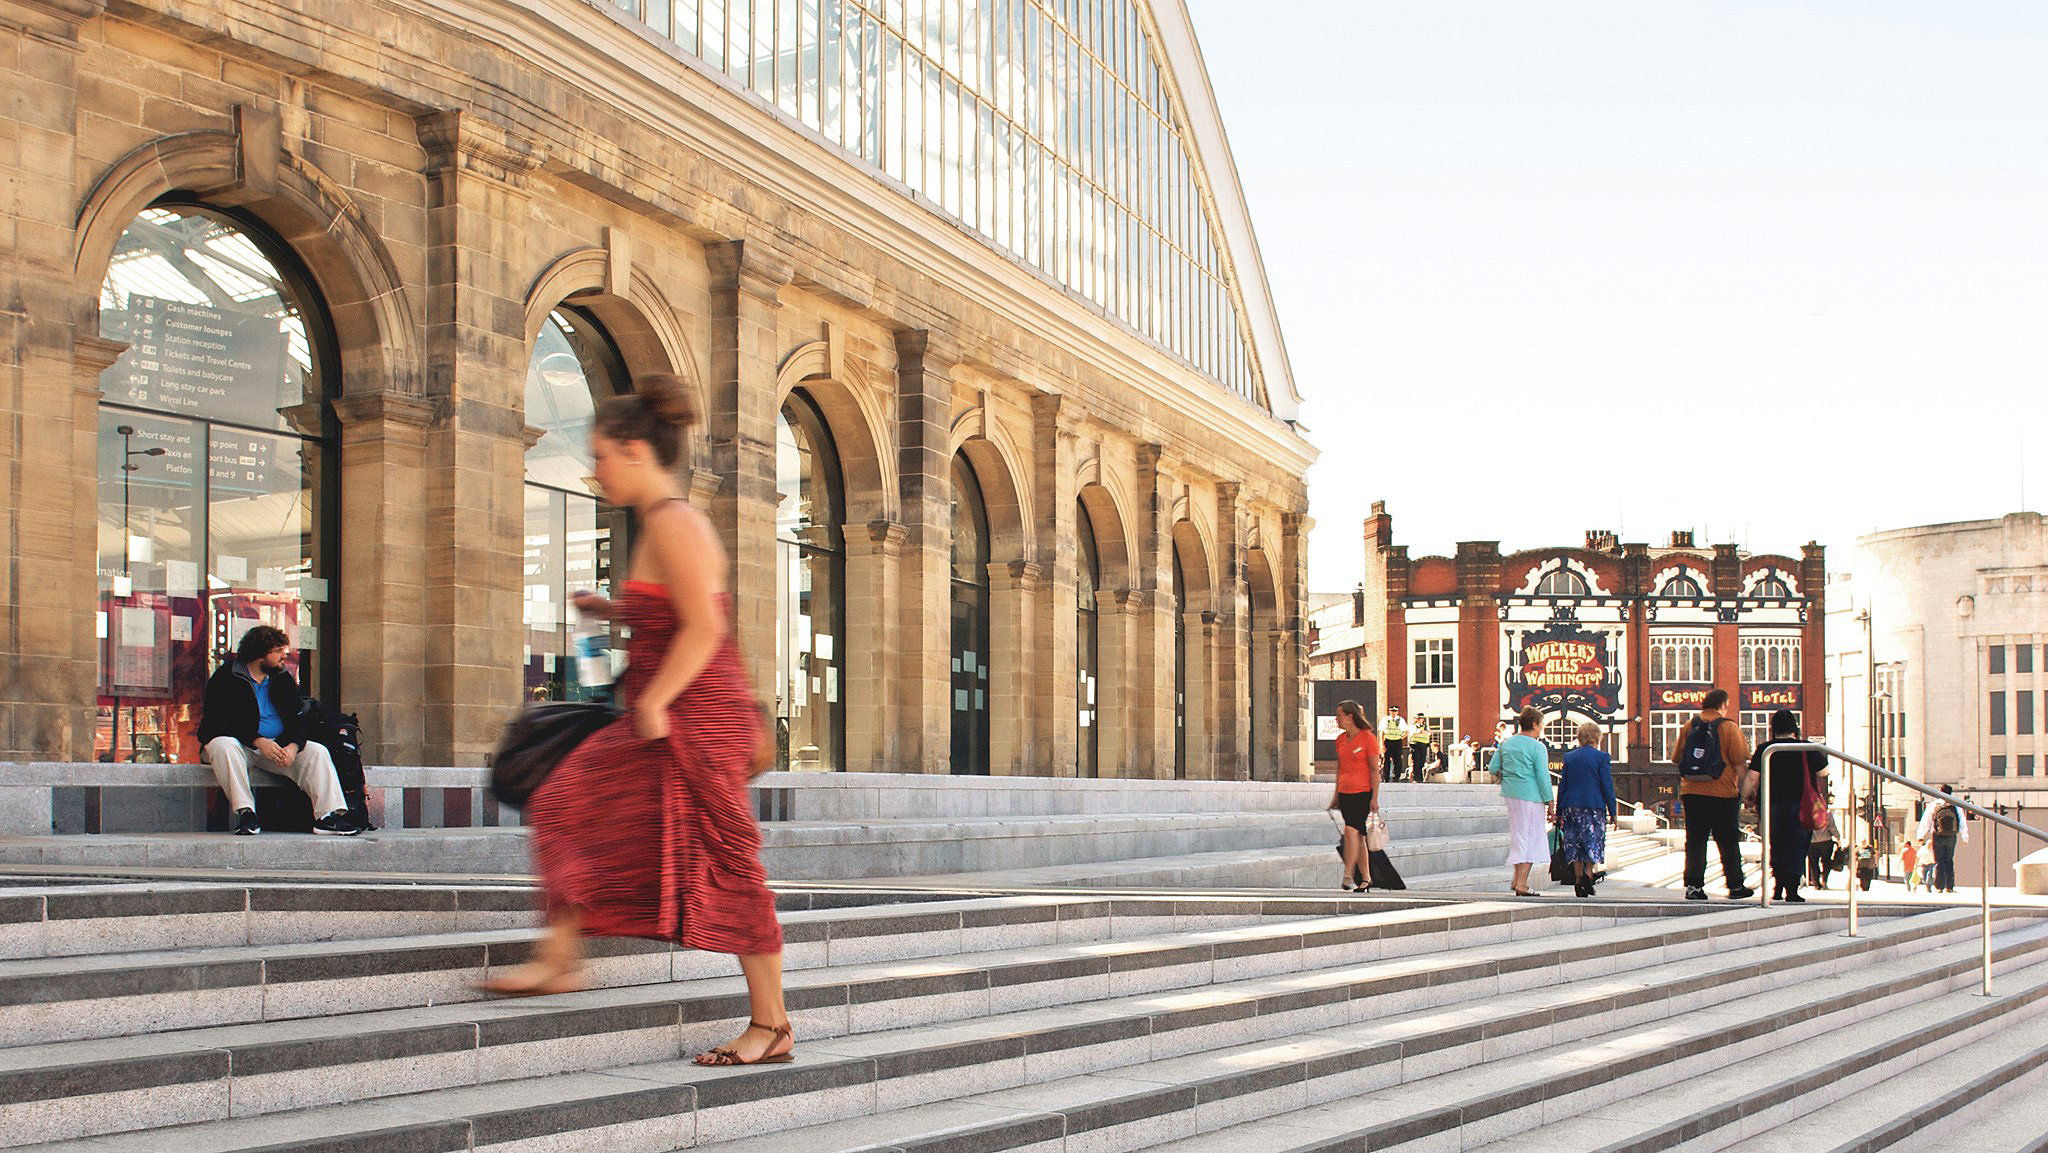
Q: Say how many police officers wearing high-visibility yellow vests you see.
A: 2